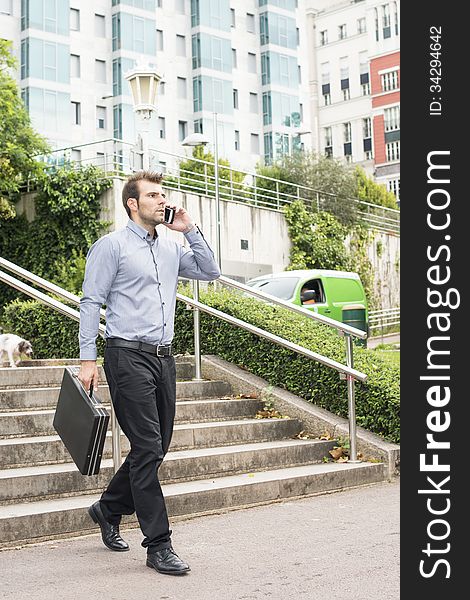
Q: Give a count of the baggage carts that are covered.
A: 0